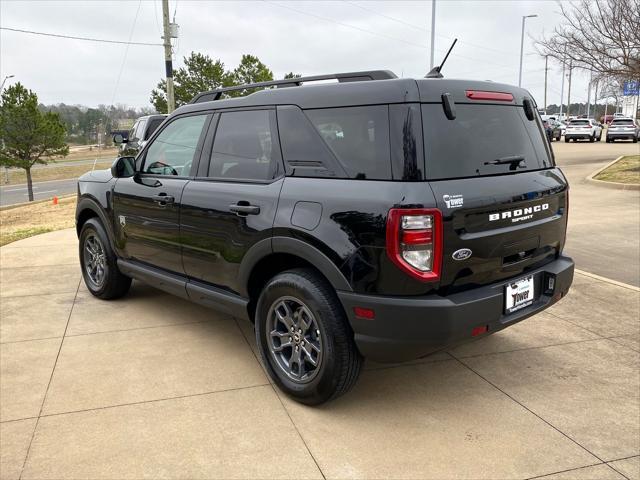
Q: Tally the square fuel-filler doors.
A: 1